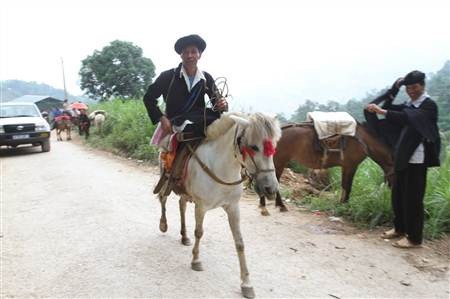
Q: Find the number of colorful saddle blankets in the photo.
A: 1